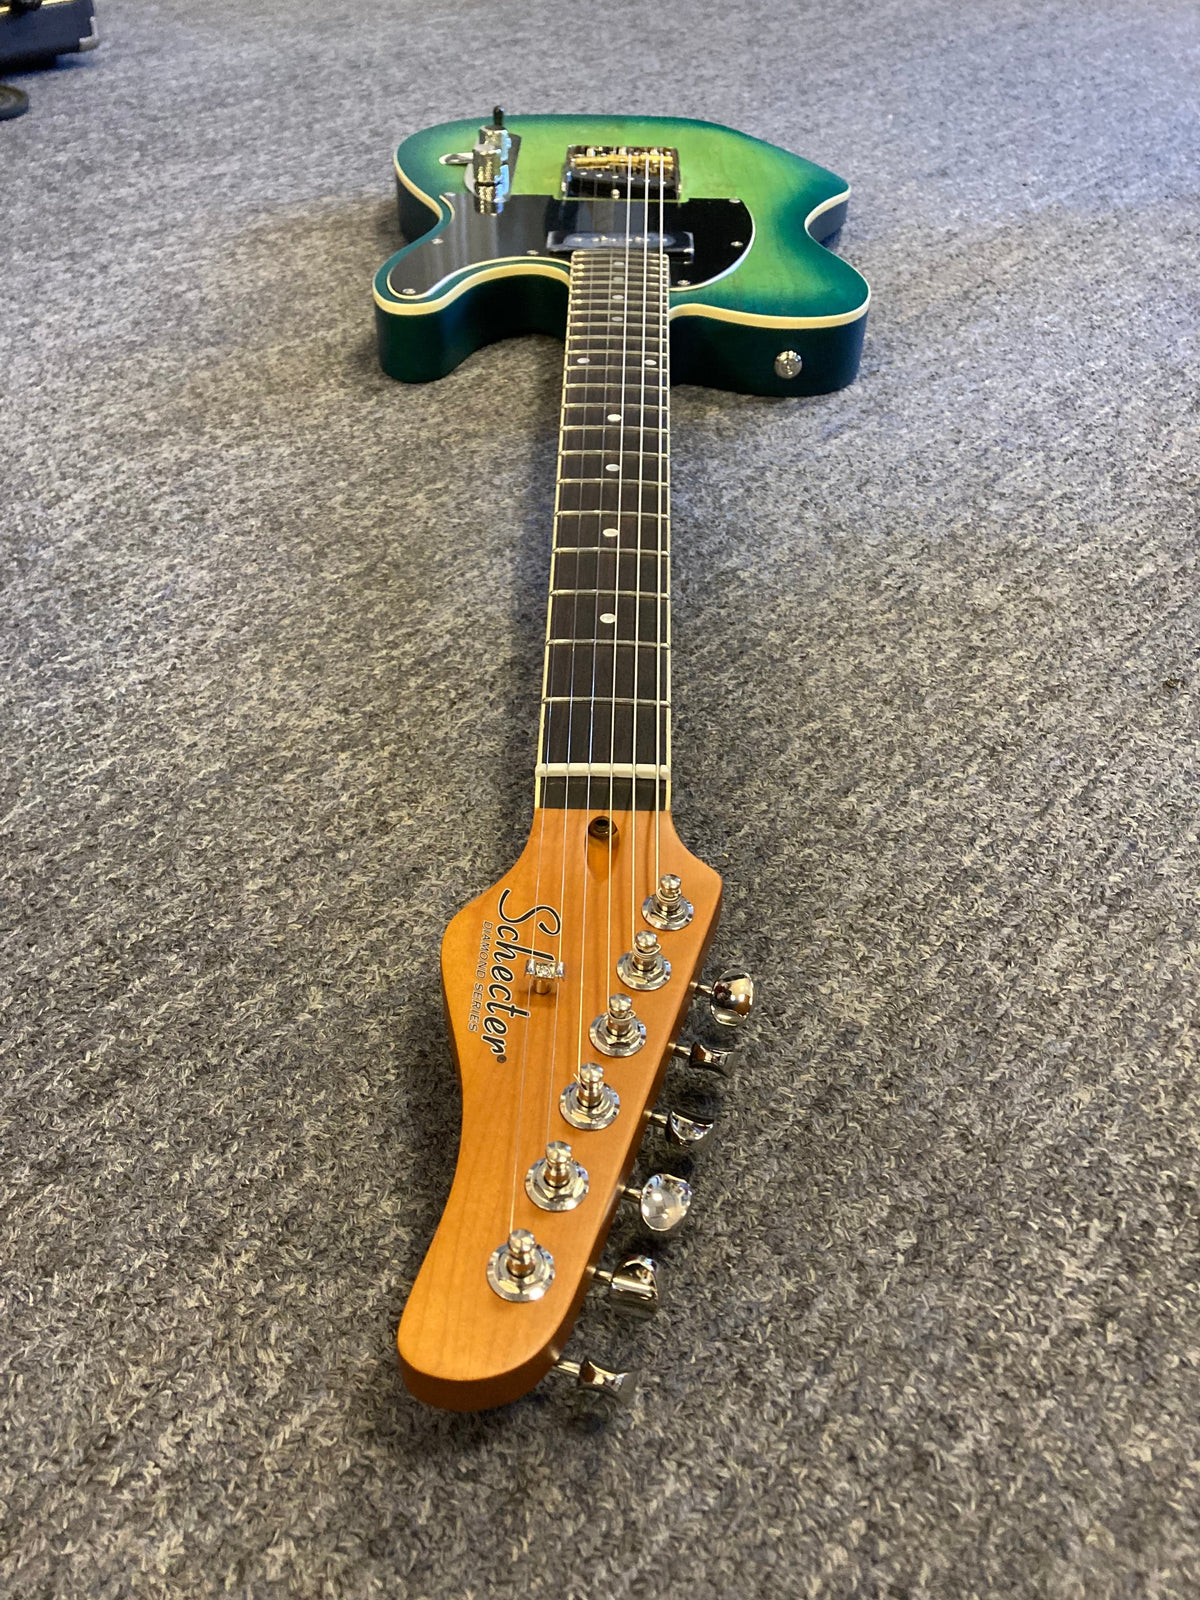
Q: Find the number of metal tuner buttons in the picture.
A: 6